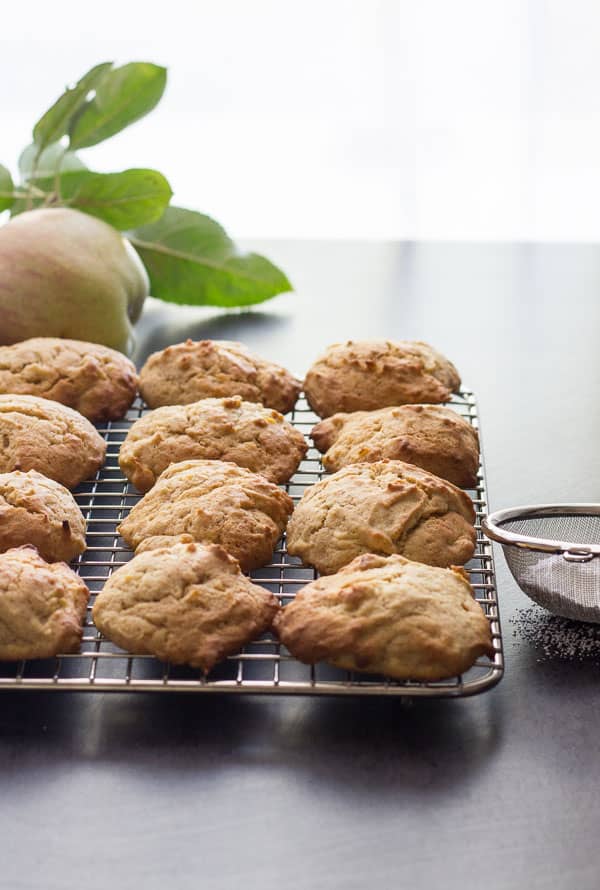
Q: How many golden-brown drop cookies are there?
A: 12